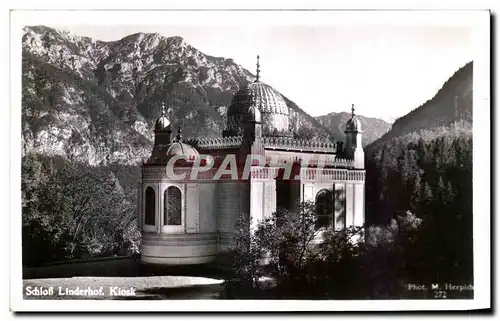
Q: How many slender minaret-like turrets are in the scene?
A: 3